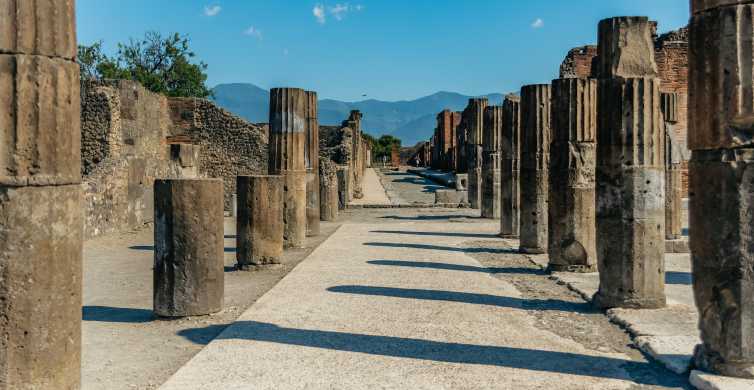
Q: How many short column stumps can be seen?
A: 2